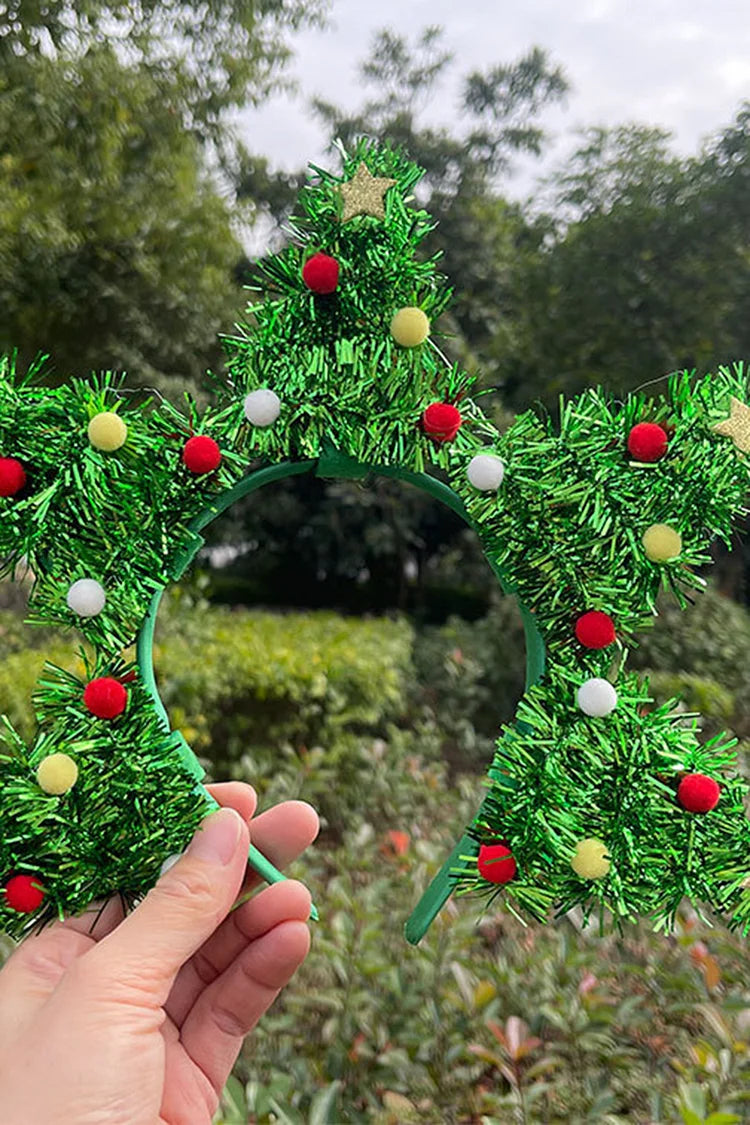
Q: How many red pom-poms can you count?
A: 10